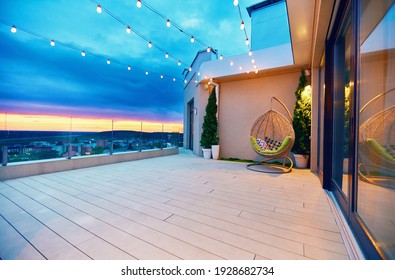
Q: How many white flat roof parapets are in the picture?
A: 1